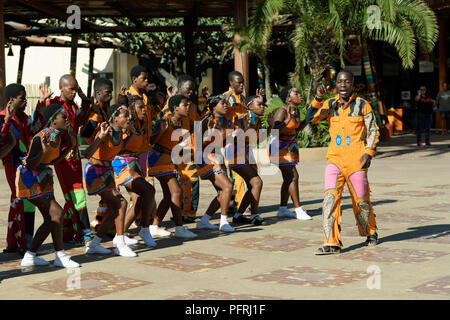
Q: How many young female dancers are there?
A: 7